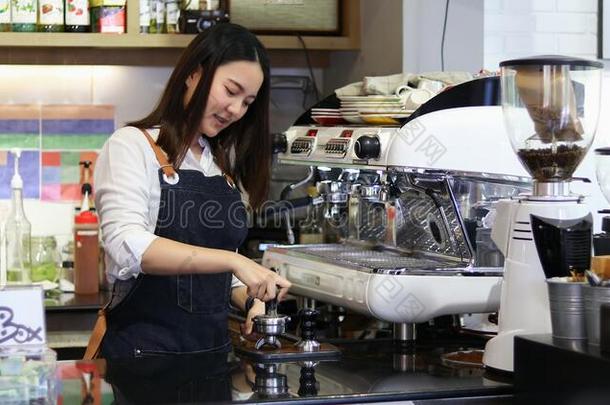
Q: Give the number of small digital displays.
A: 2